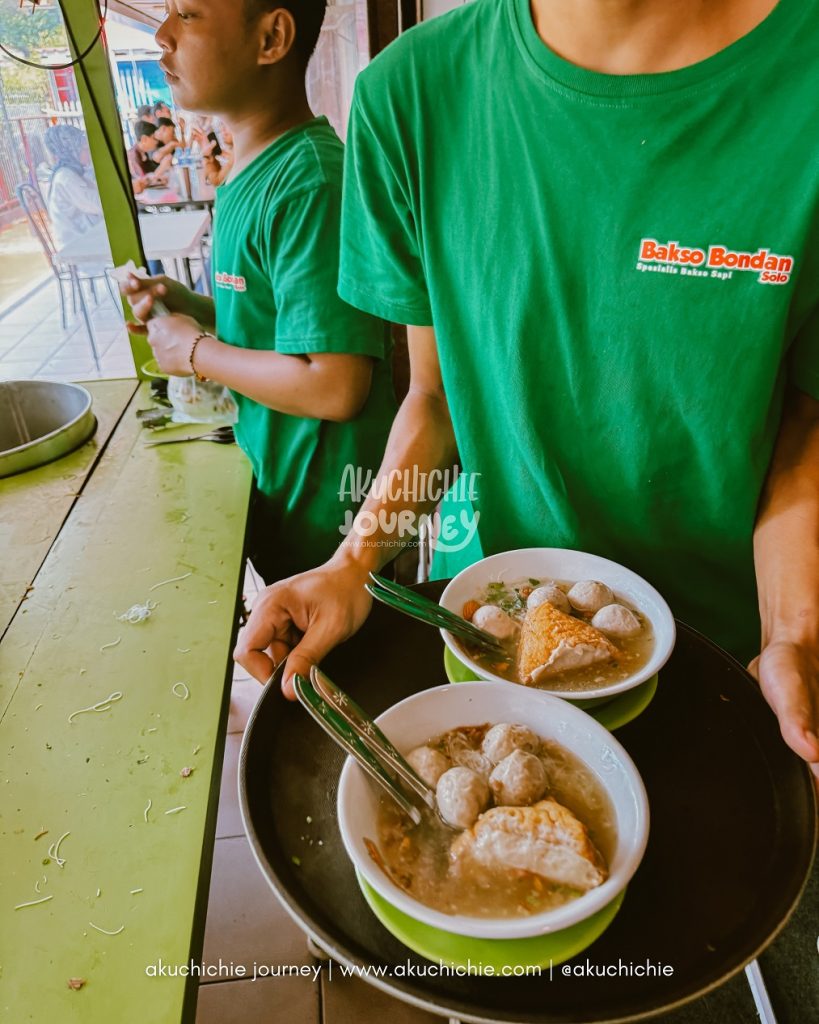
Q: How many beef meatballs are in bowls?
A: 8